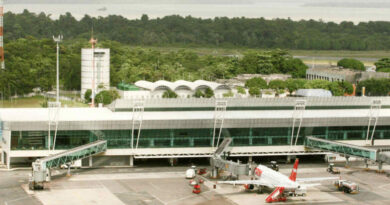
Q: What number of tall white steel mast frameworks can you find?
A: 5